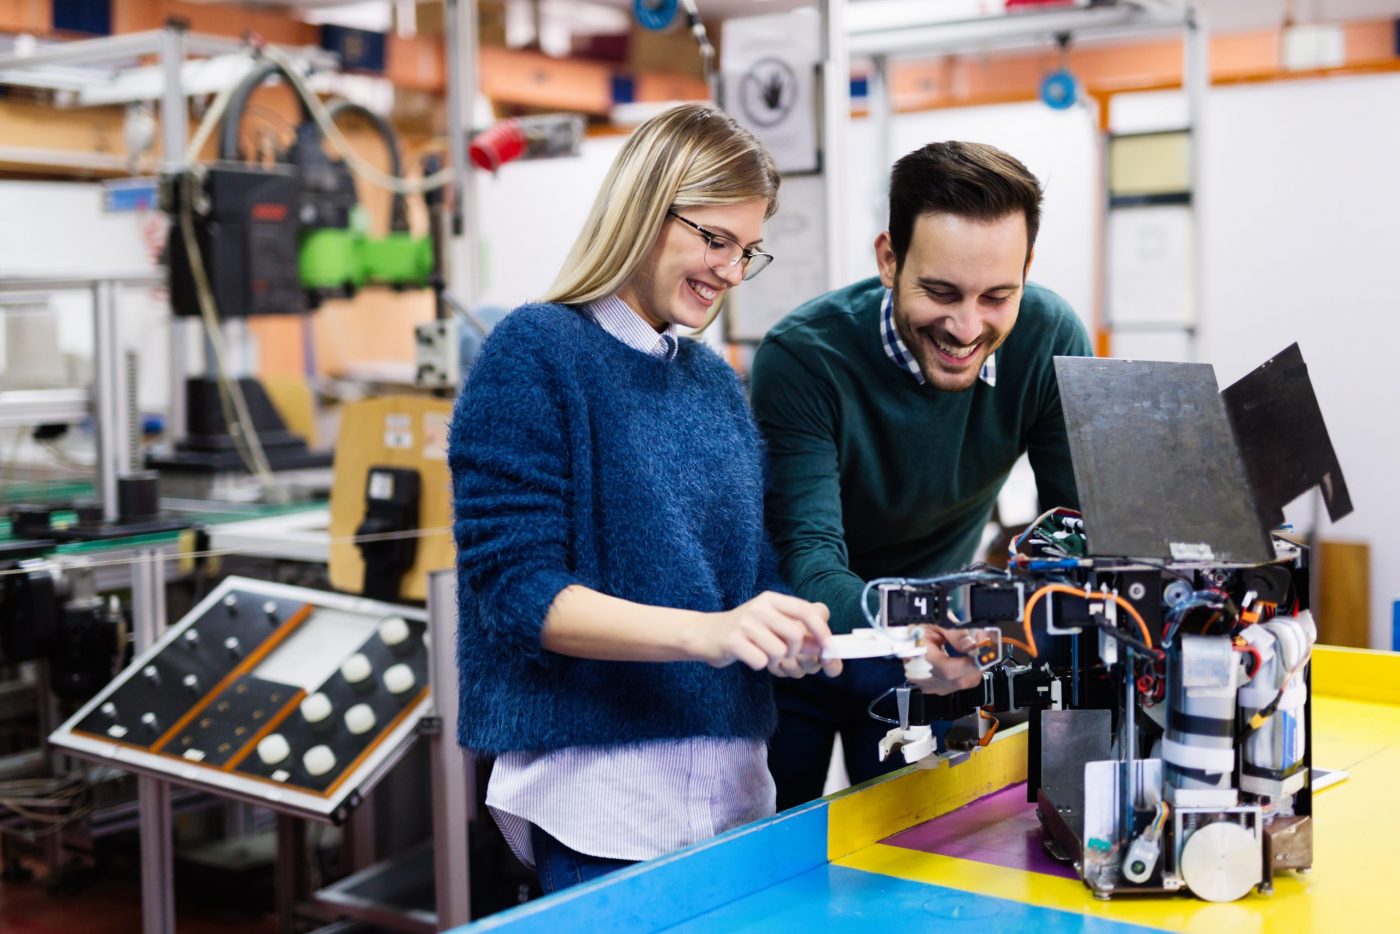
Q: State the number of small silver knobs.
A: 8